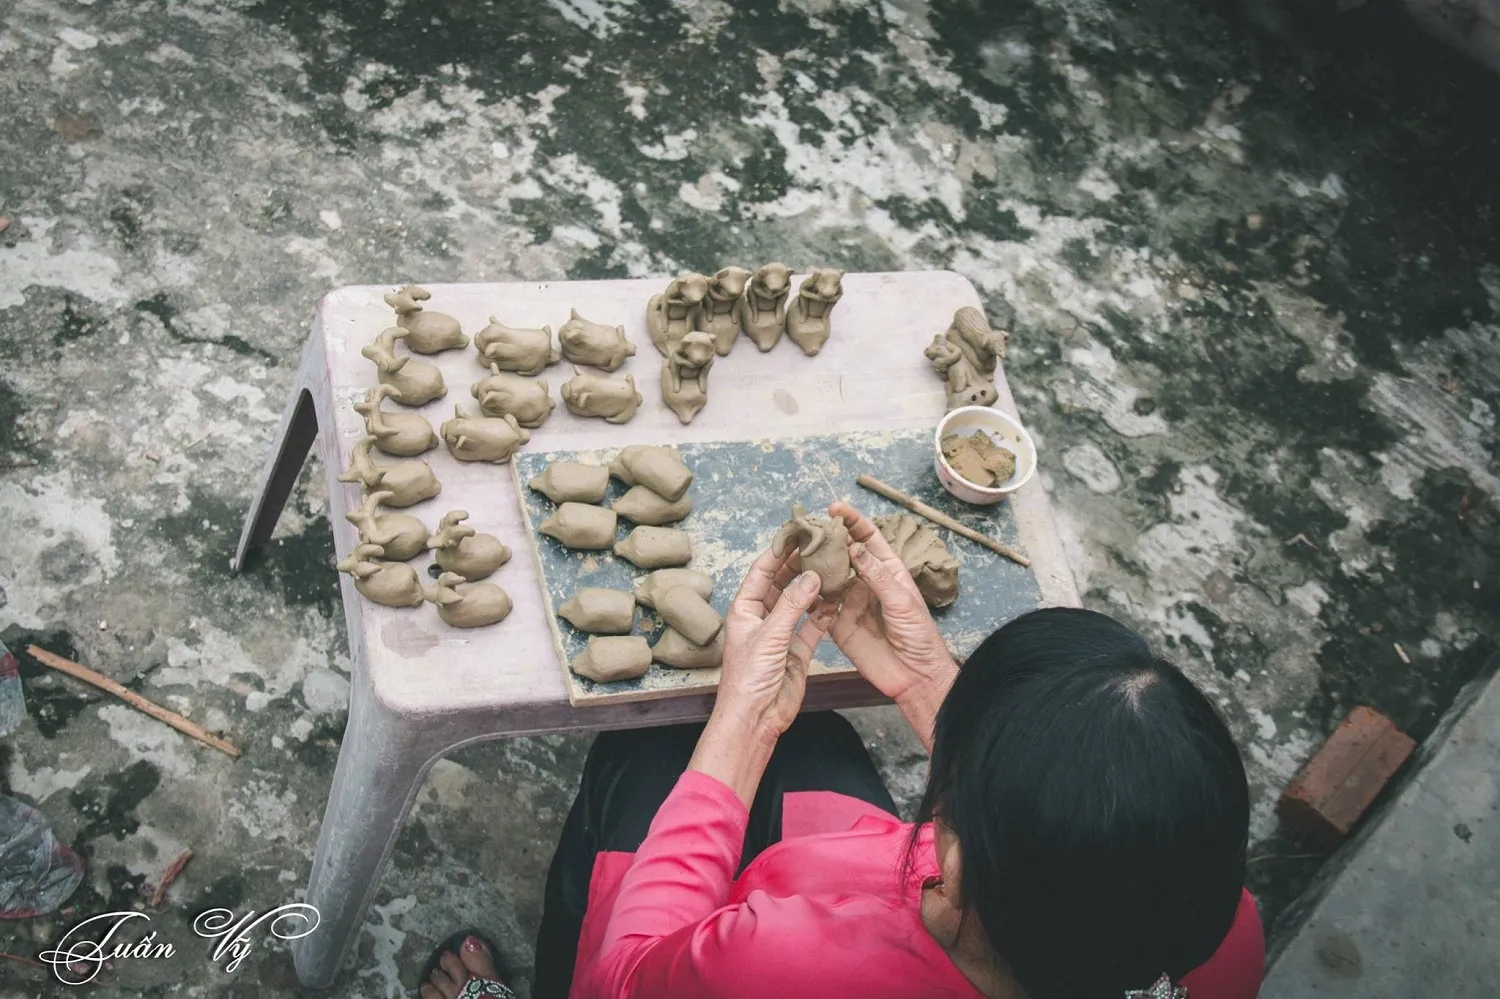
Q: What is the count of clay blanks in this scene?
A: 11